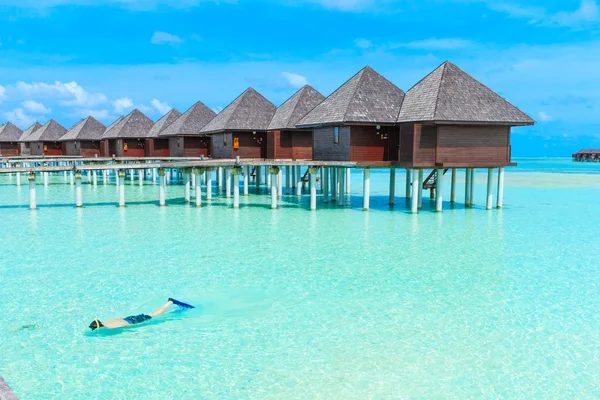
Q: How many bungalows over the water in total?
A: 11